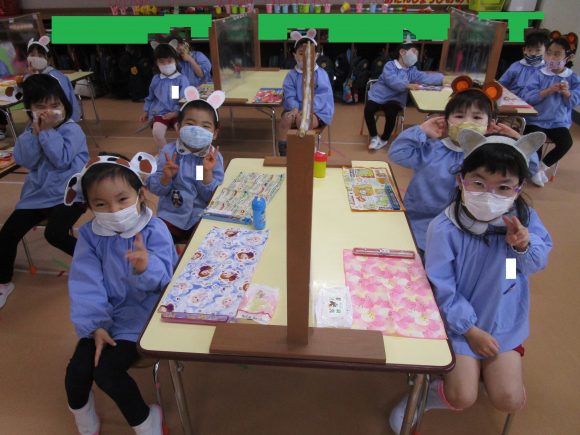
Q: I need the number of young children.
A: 12